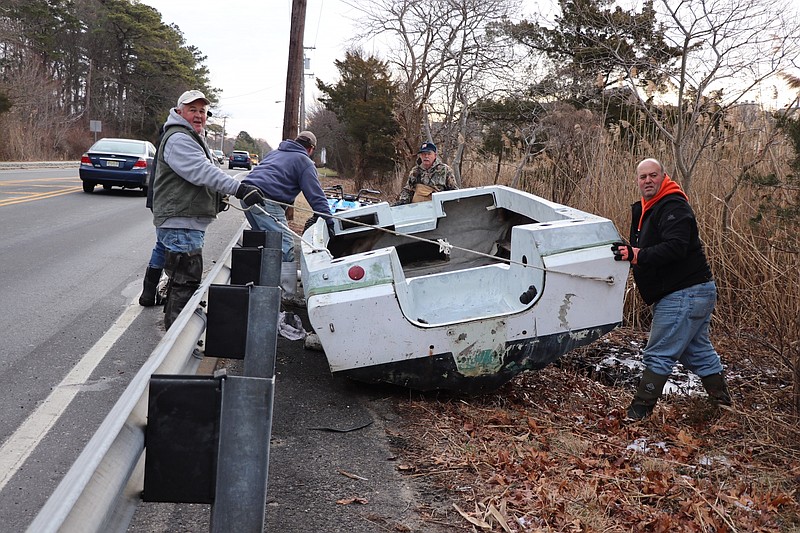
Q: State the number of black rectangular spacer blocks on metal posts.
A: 4